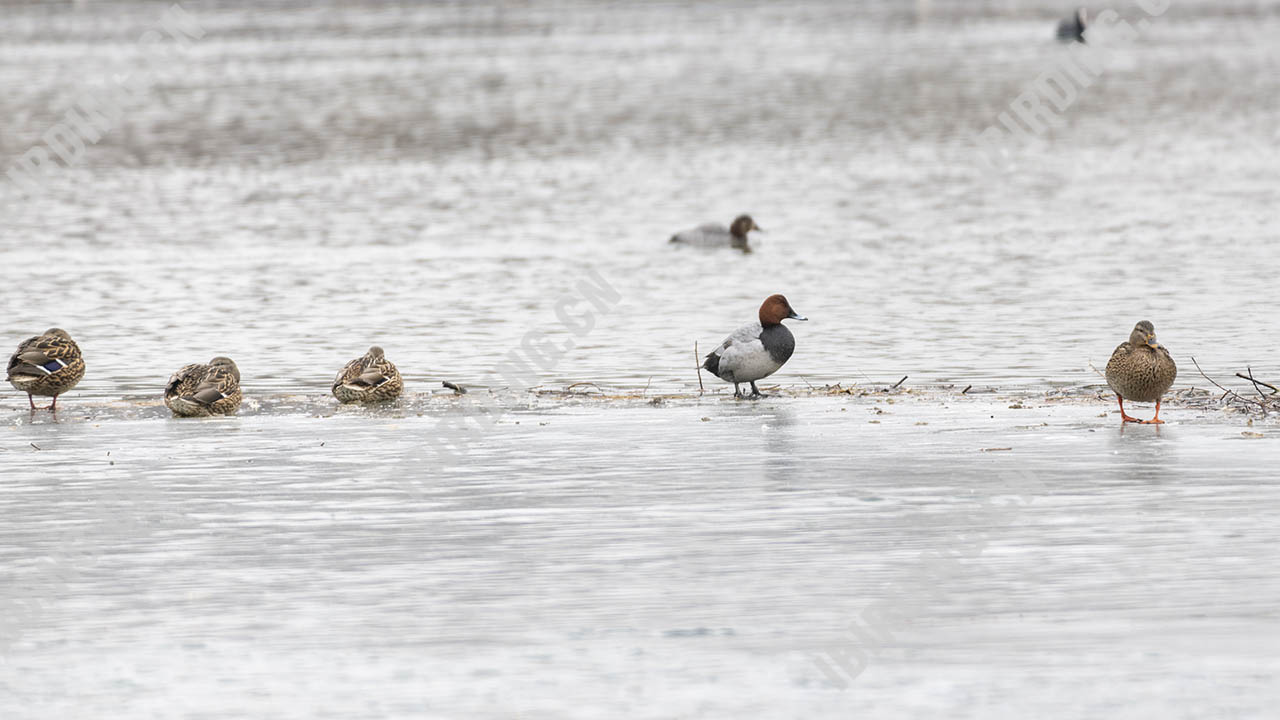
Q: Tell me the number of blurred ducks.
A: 2